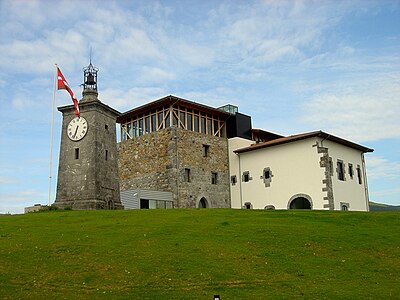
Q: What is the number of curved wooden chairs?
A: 0